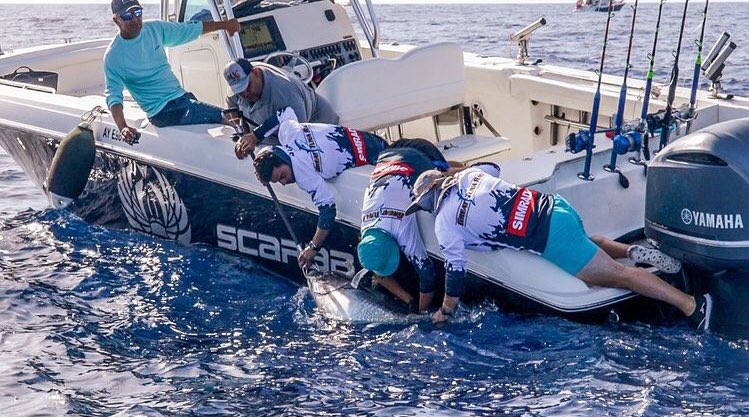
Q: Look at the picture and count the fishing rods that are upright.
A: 5